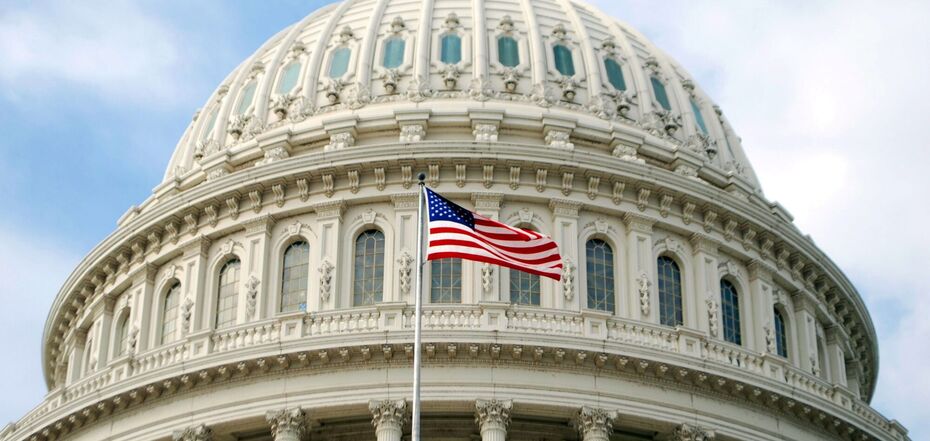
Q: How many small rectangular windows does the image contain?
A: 11